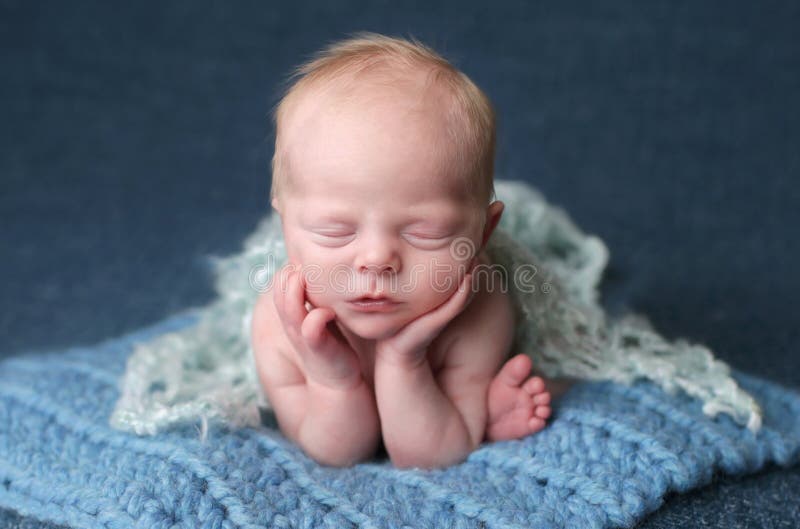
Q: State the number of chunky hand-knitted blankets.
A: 1